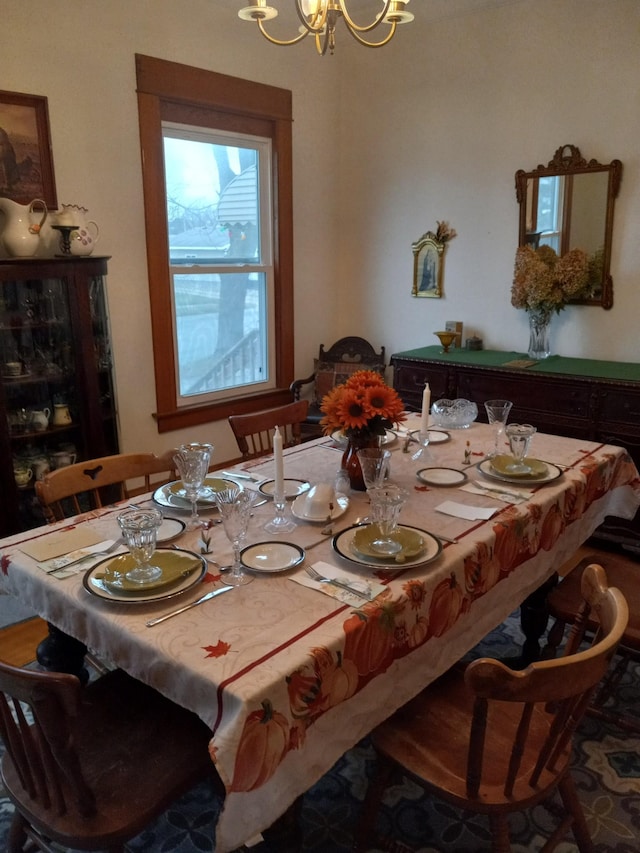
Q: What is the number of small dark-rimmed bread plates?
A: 5